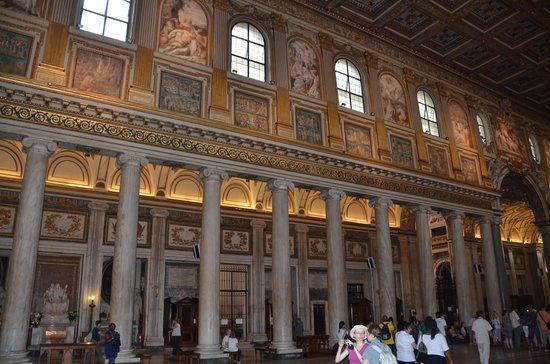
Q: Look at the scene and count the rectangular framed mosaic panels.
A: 9